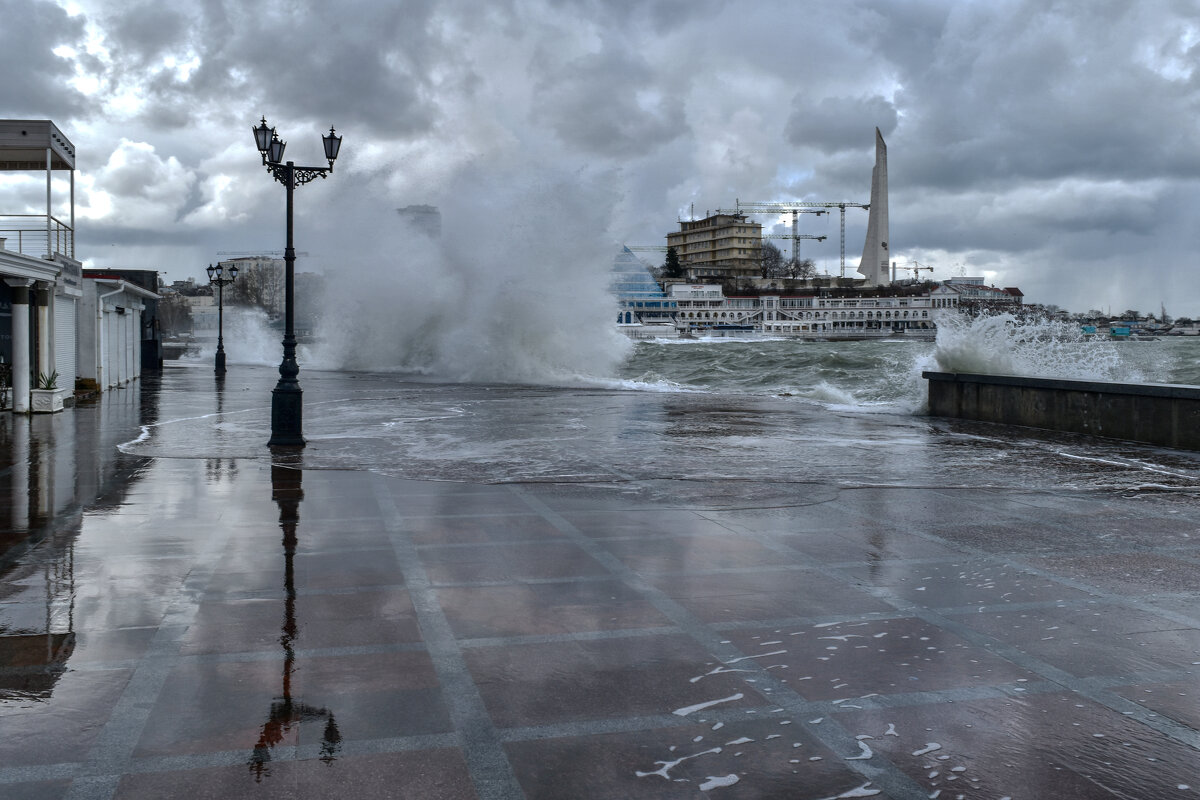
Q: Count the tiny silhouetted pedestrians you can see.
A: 0